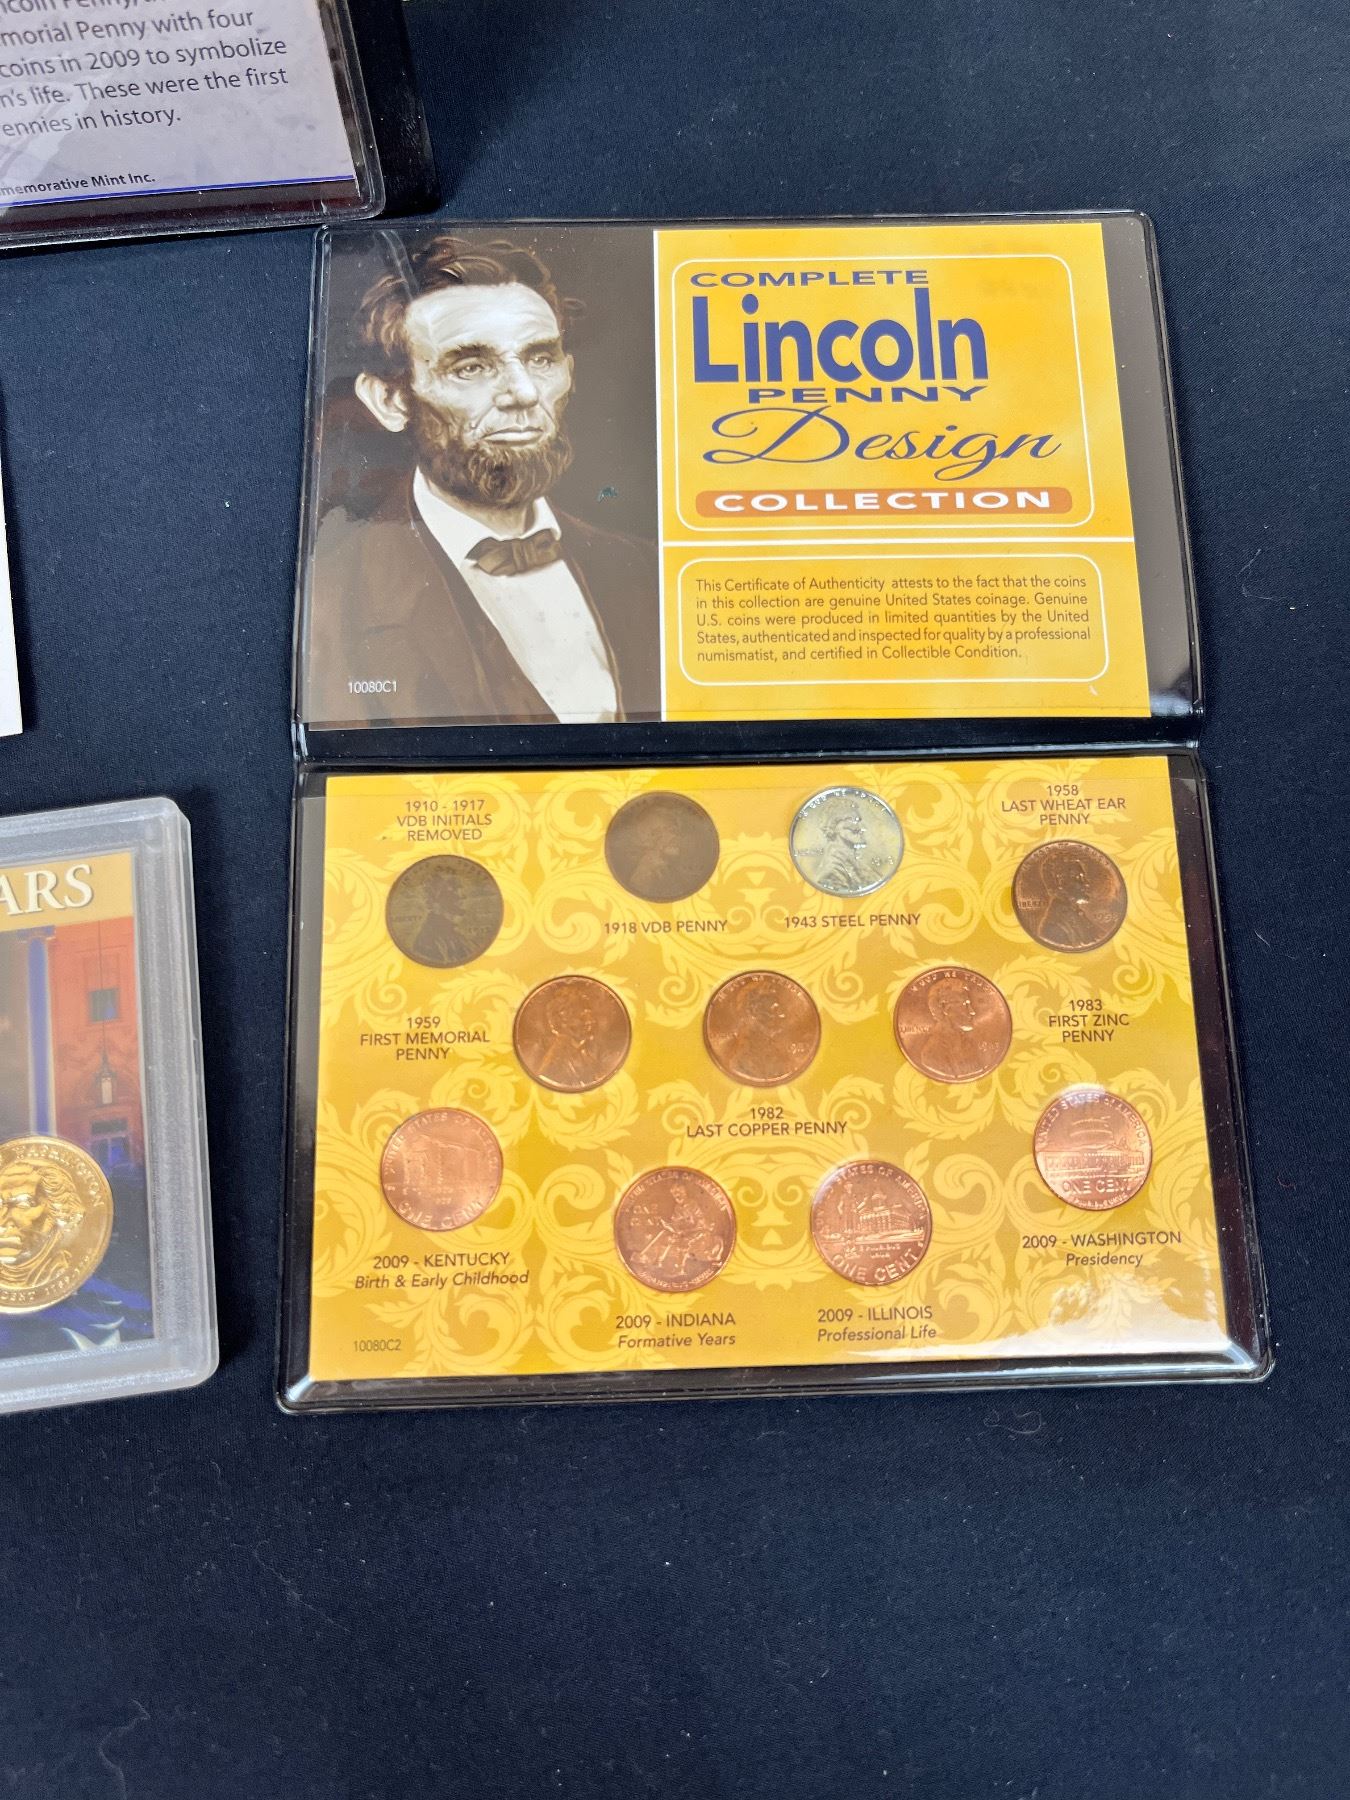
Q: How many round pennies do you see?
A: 11